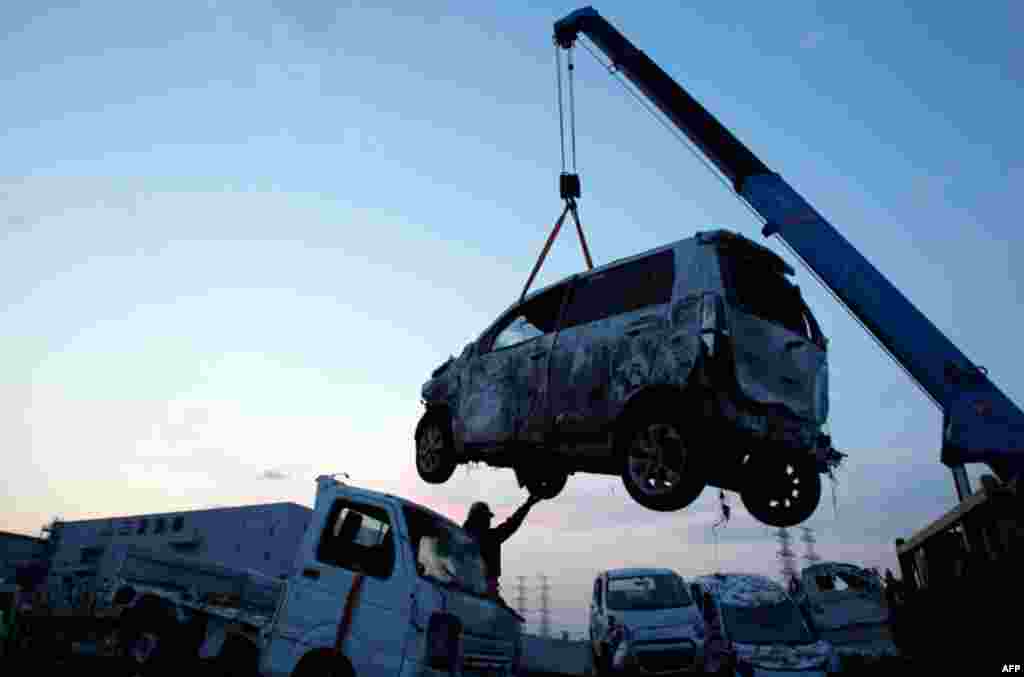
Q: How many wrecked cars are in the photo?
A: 5